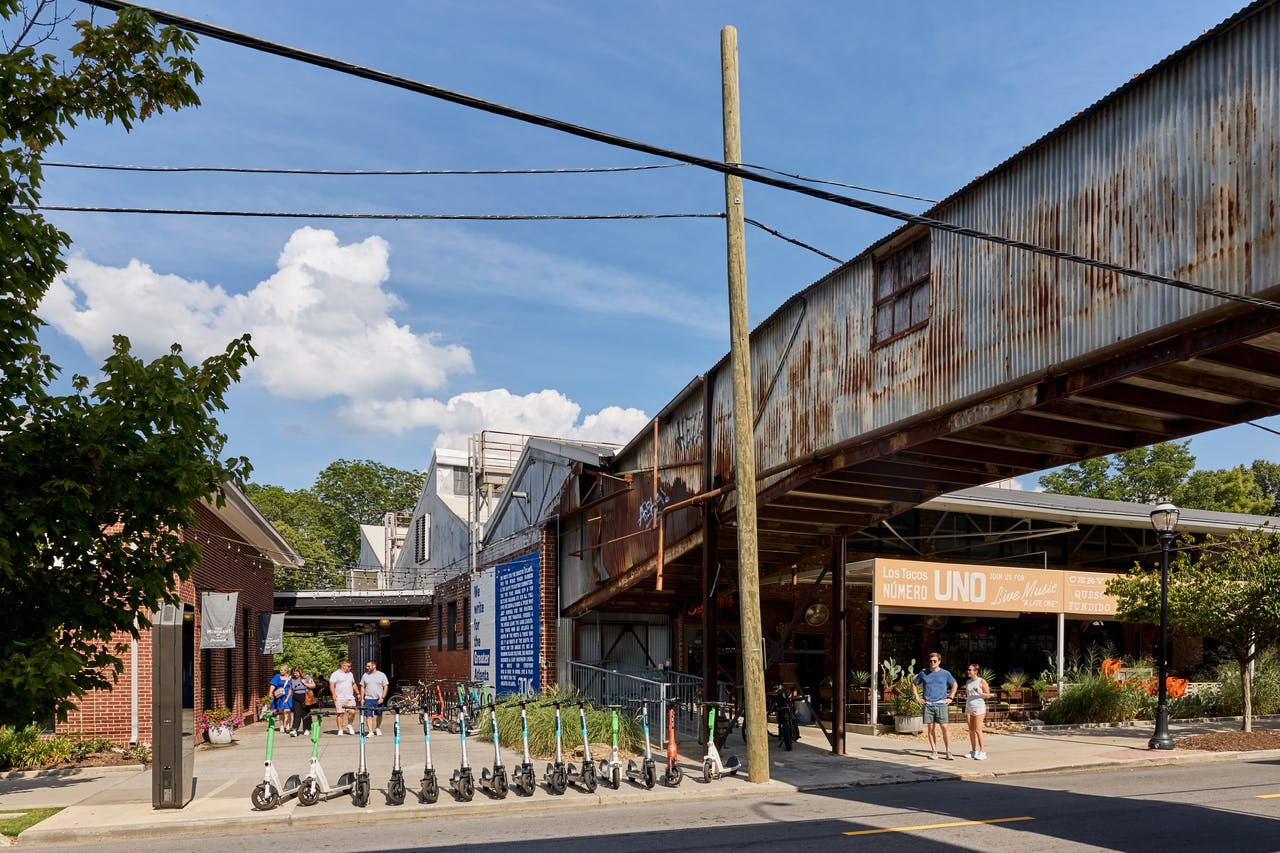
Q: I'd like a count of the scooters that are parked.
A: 14